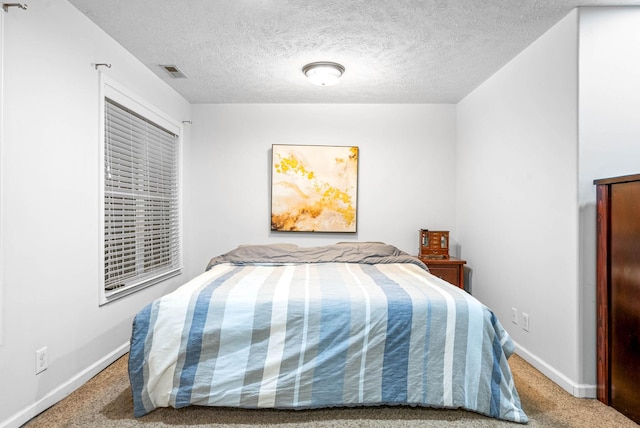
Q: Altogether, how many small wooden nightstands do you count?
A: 1